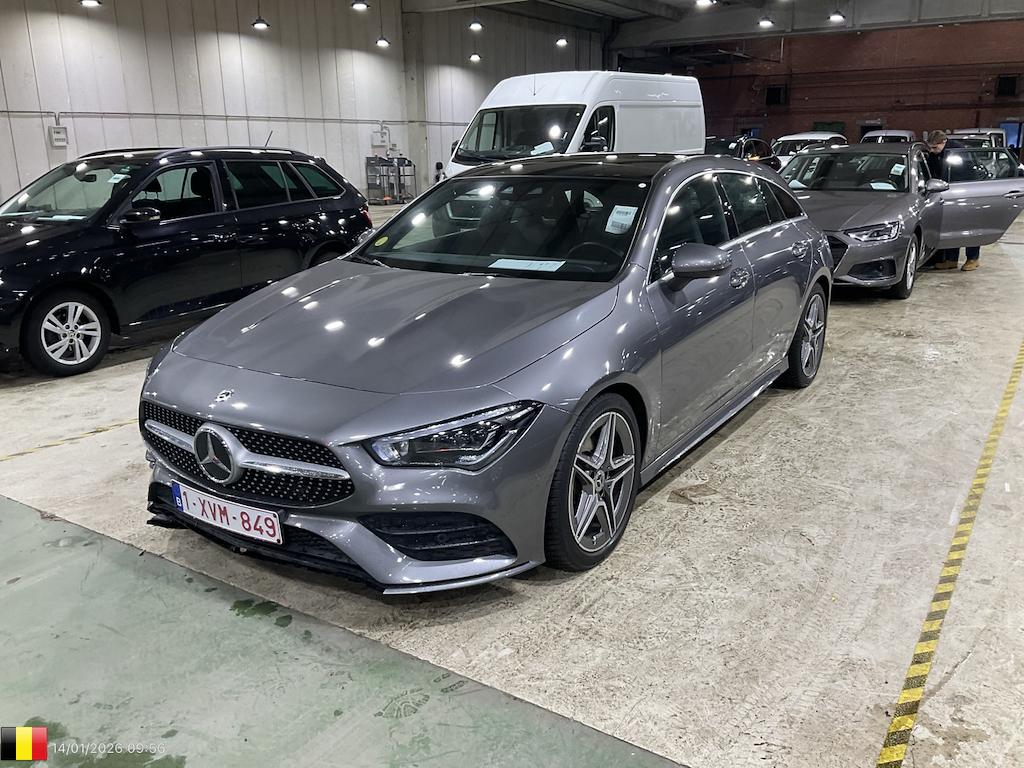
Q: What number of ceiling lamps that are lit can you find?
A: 10